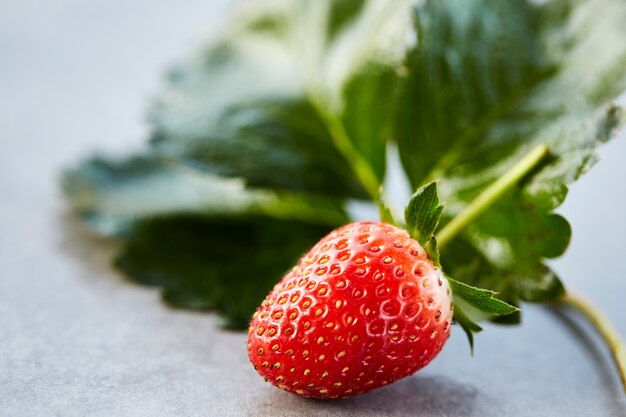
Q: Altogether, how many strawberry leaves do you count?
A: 3